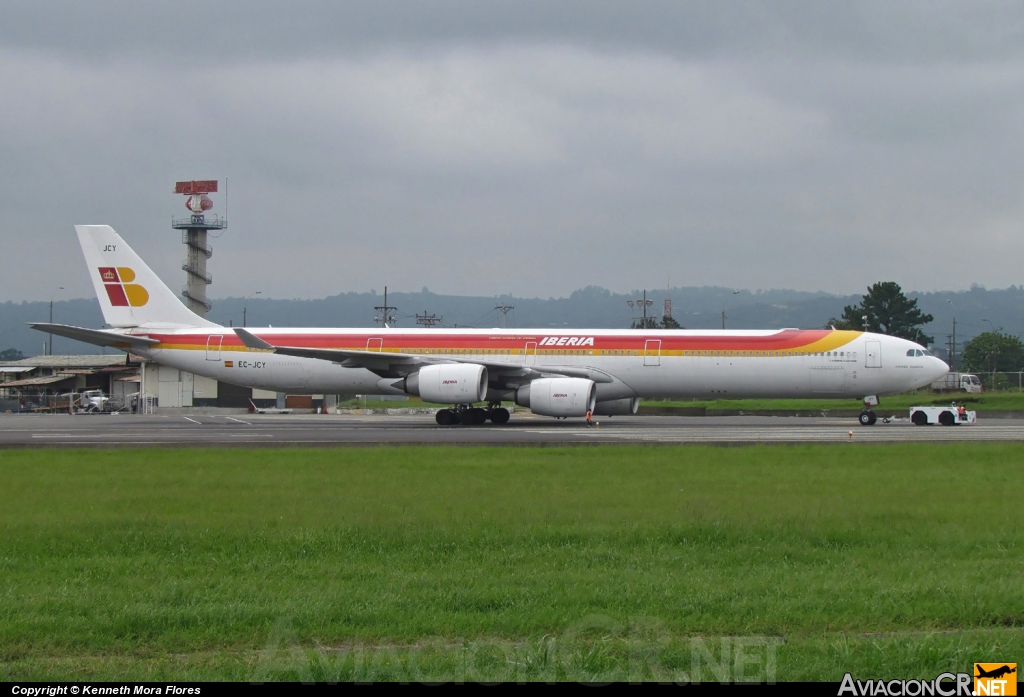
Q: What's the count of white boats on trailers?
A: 0